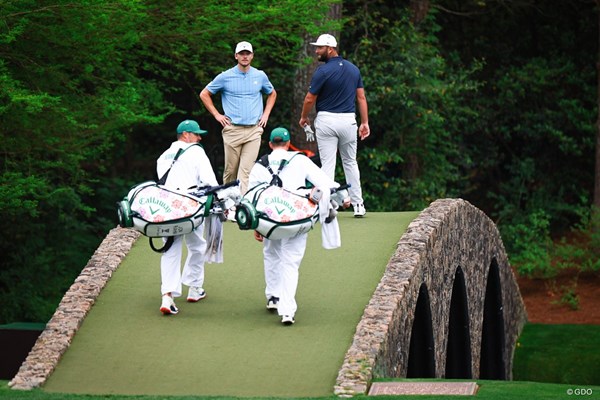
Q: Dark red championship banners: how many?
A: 0